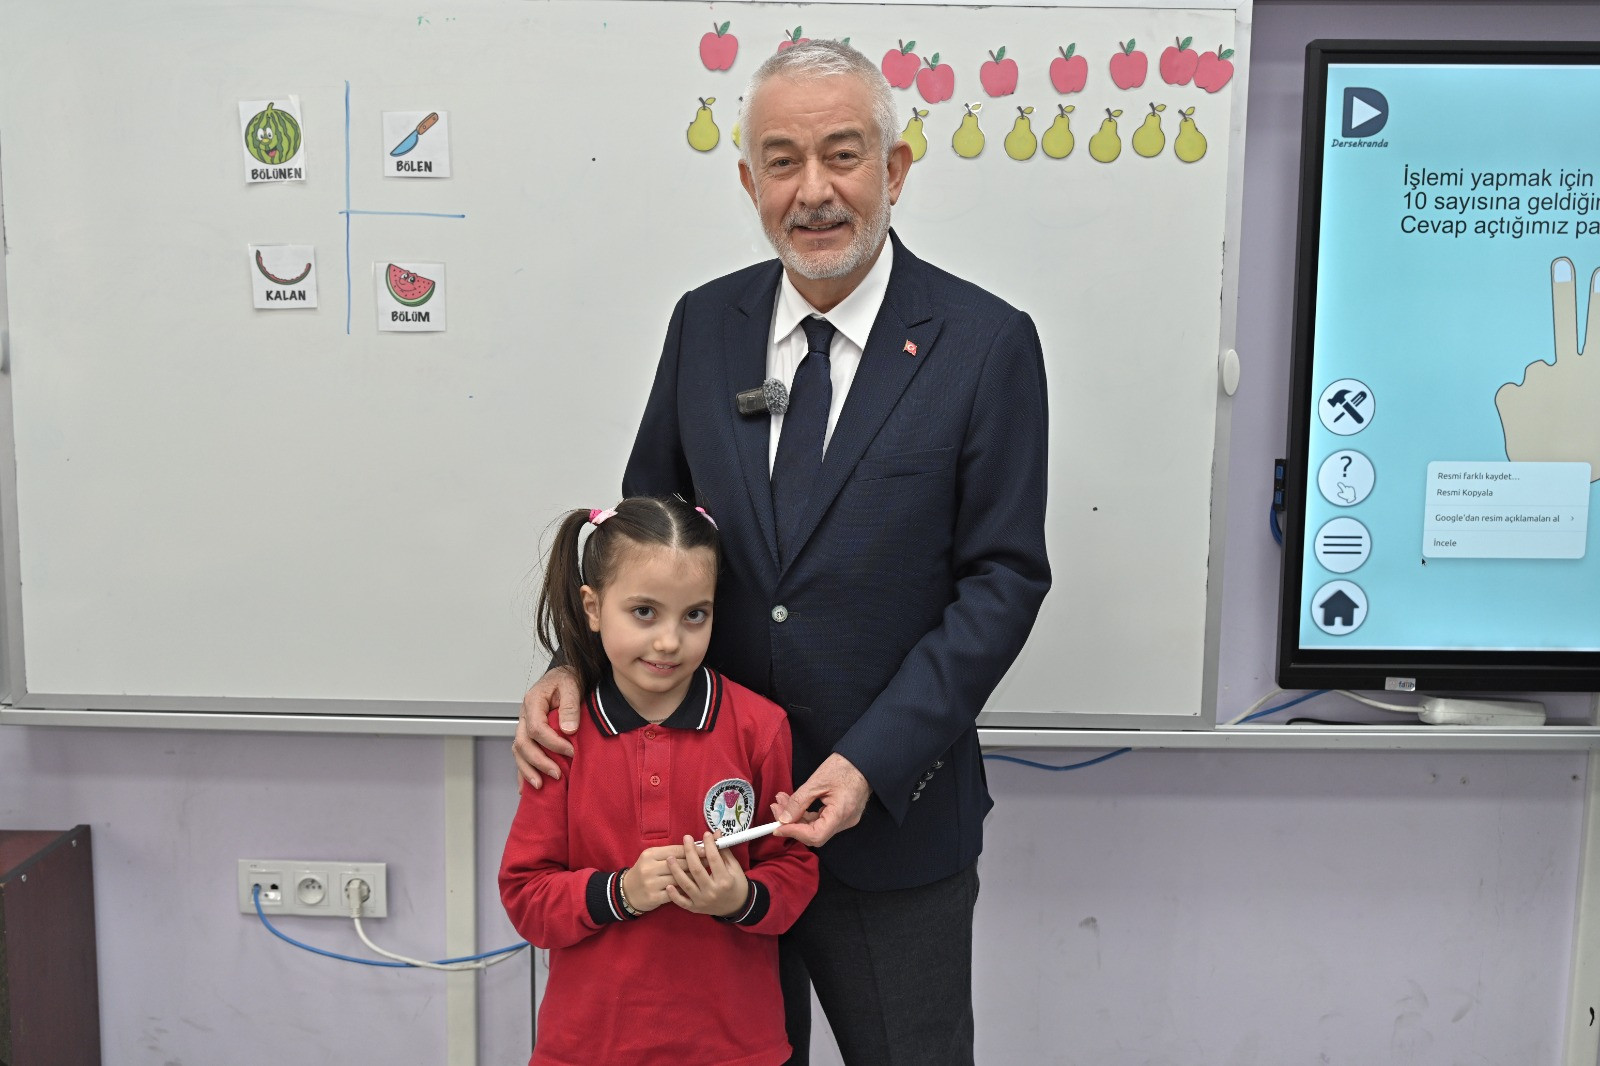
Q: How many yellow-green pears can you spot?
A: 9